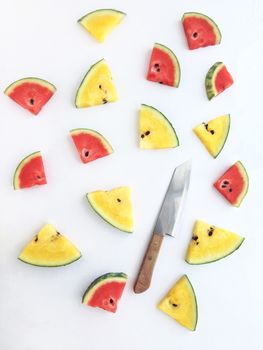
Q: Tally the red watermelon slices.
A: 8